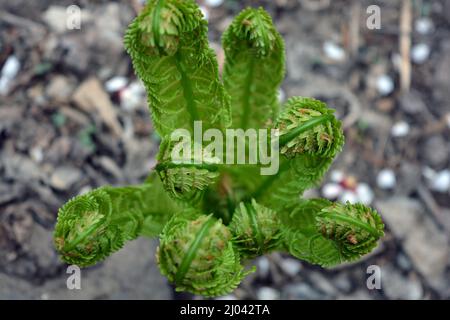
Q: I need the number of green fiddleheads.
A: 8